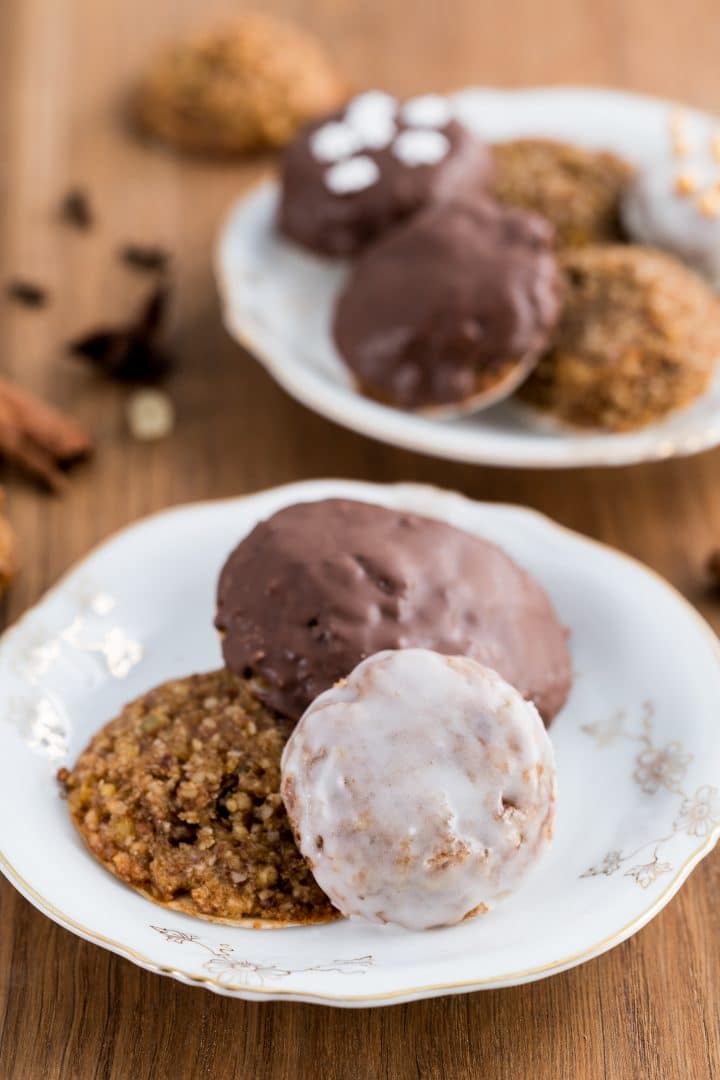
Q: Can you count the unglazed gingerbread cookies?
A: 4